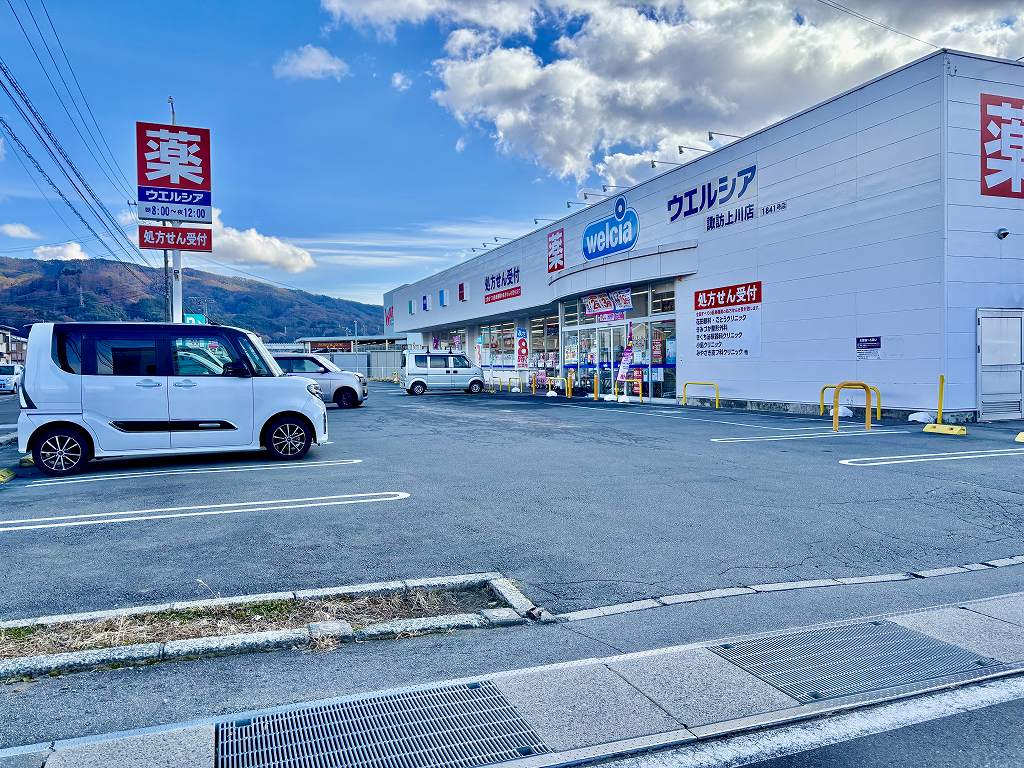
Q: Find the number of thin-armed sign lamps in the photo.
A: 10